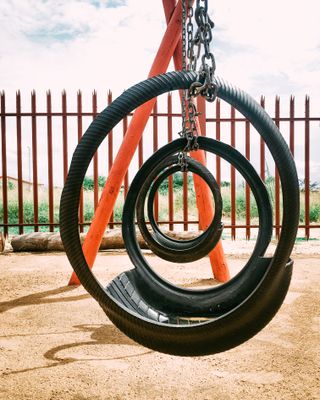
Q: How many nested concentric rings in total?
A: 4